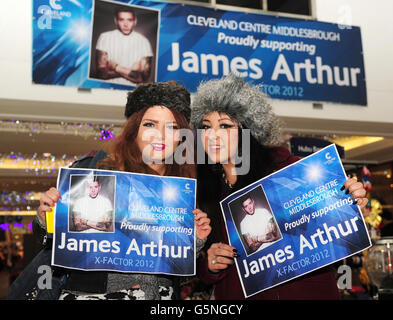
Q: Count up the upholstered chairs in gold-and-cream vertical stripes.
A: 0